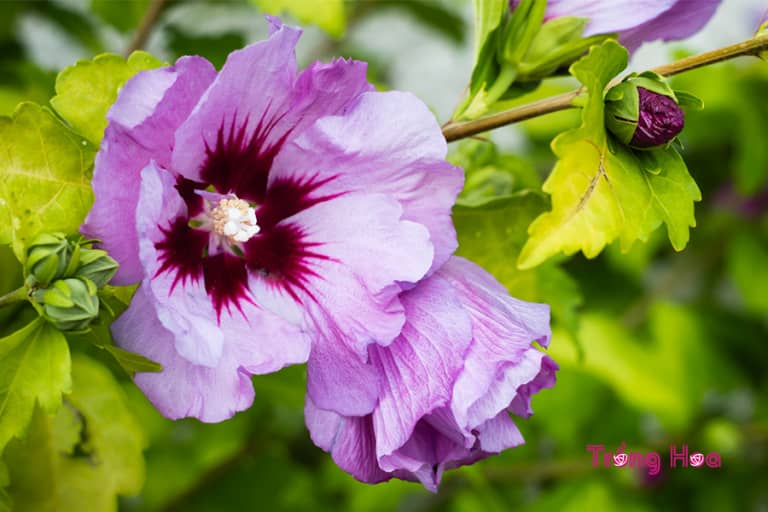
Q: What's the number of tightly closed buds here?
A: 4